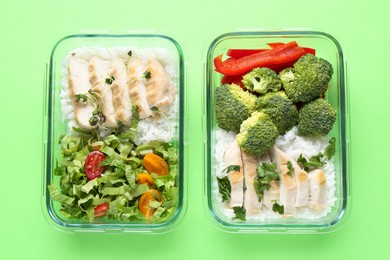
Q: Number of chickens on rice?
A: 11